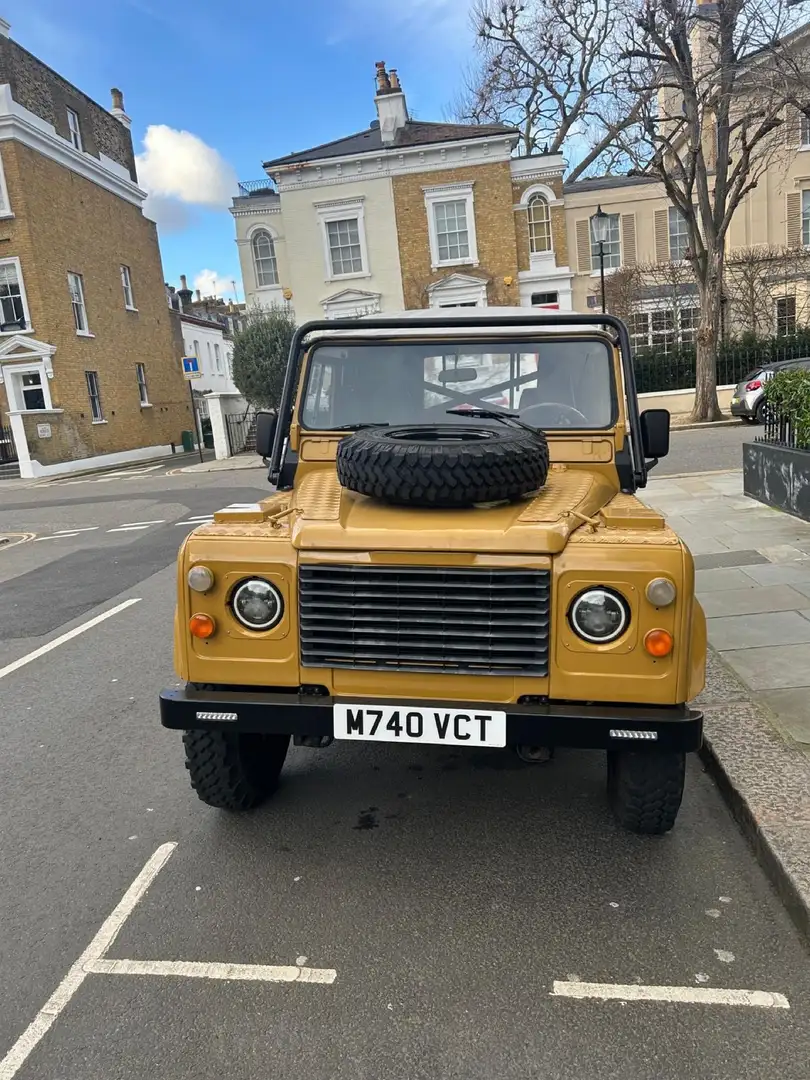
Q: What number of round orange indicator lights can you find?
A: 2